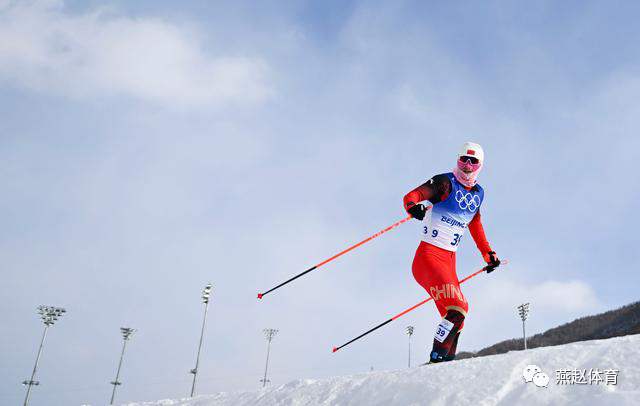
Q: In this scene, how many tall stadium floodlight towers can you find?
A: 6